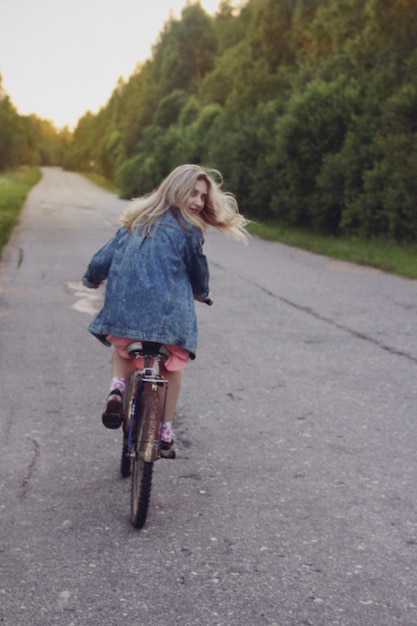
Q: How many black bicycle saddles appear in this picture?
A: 1